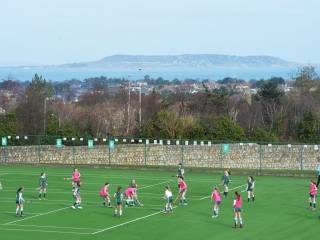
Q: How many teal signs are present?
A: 5